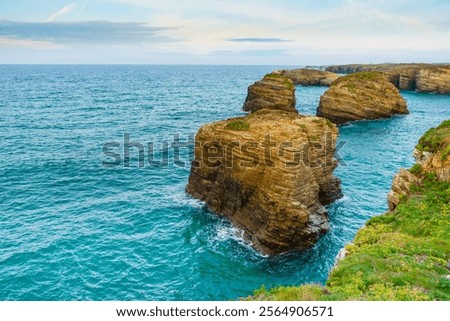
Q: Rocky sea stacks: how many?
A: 3